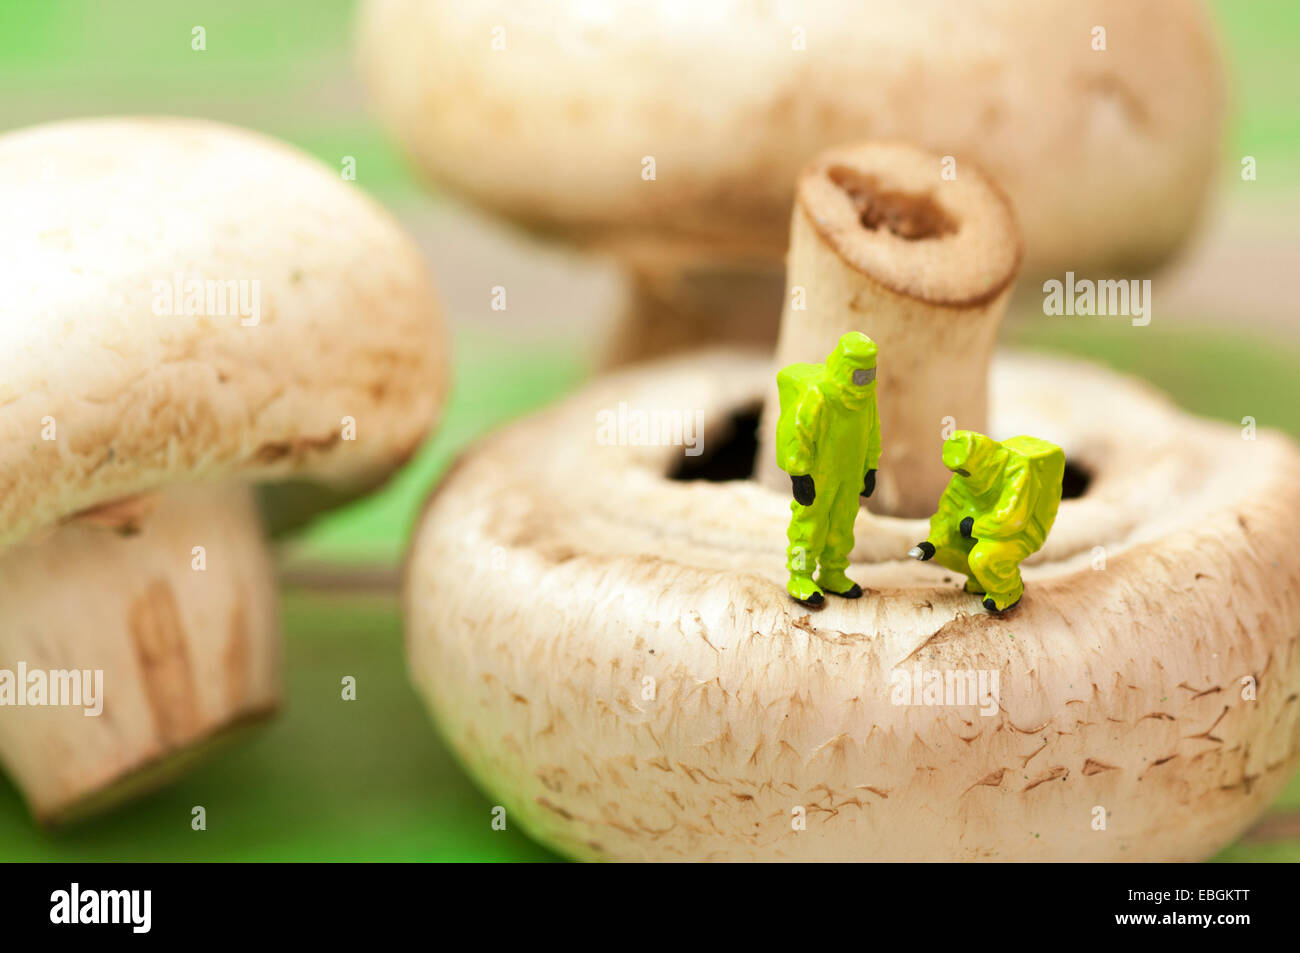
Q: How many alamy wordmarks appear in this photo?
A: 6